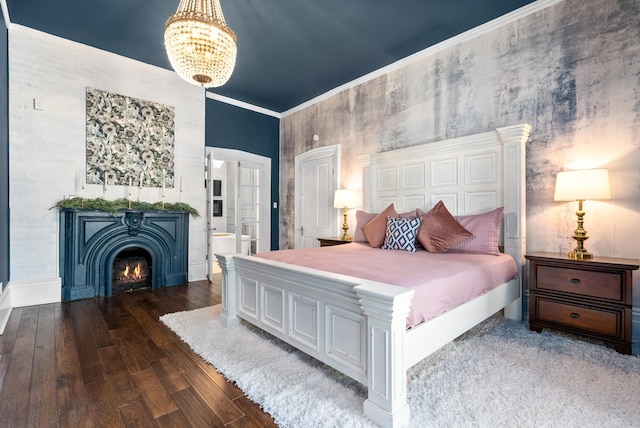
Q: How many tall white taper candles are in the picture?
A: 6